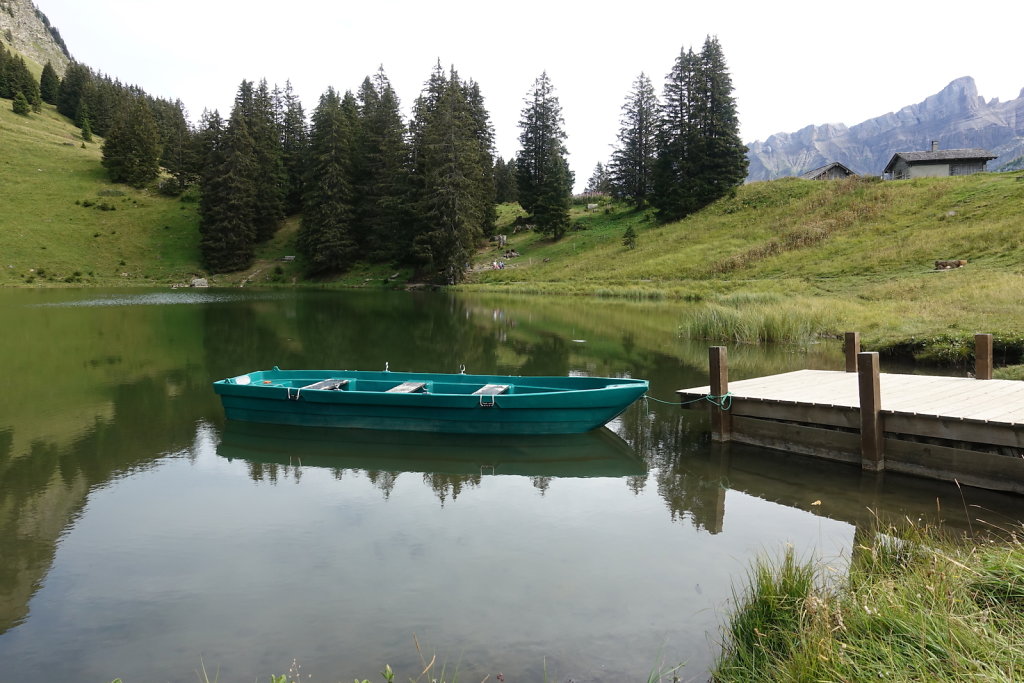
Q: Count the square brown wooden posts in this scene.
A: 4